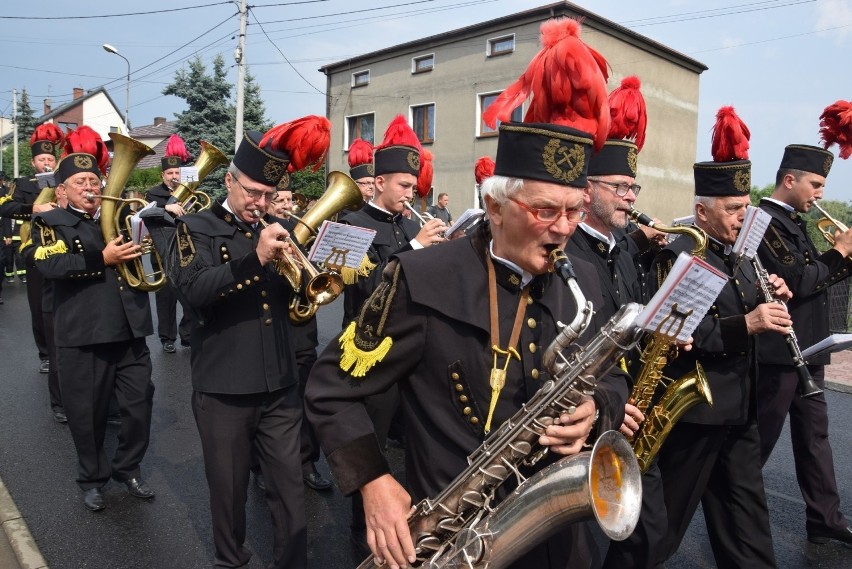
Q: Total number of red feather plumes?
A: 12